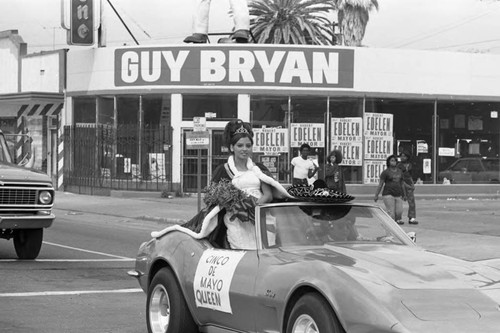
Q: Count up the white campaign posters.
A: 7